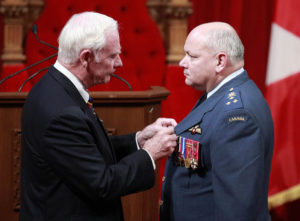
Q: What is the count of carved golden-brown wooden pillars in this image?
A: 2